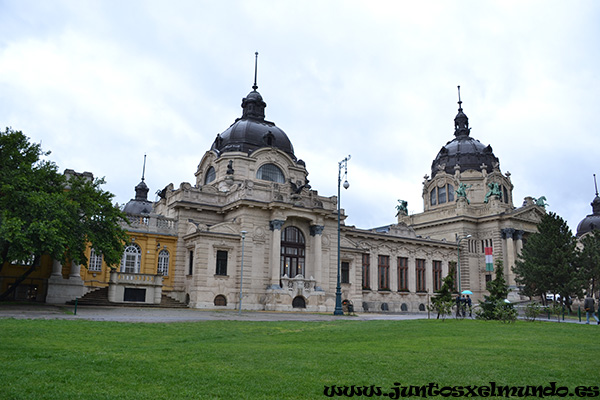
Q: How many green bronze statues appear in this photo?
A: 4